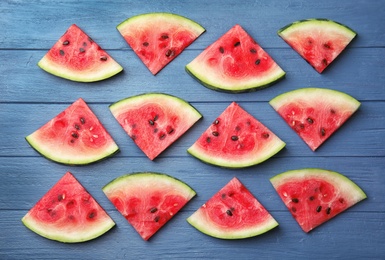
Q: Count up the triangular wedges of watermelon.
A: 12